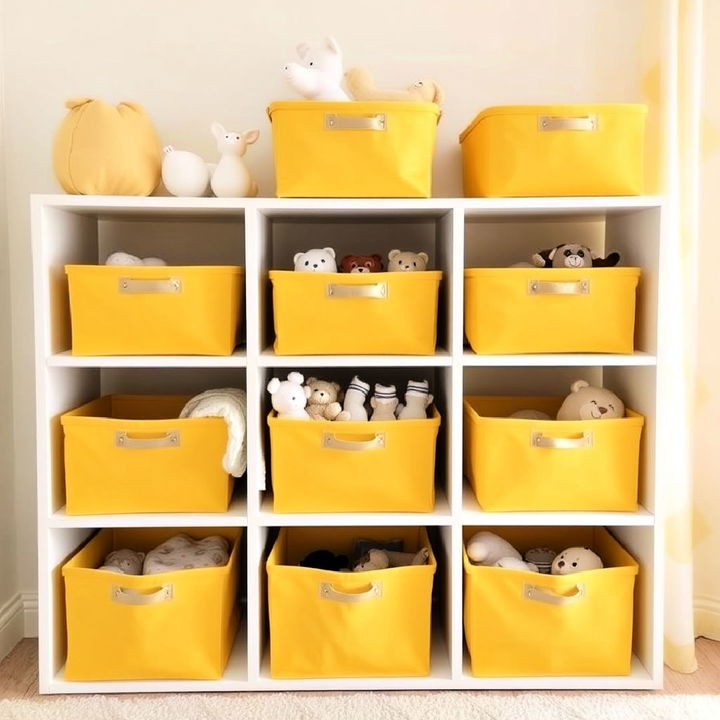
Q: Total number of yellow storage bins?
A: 11